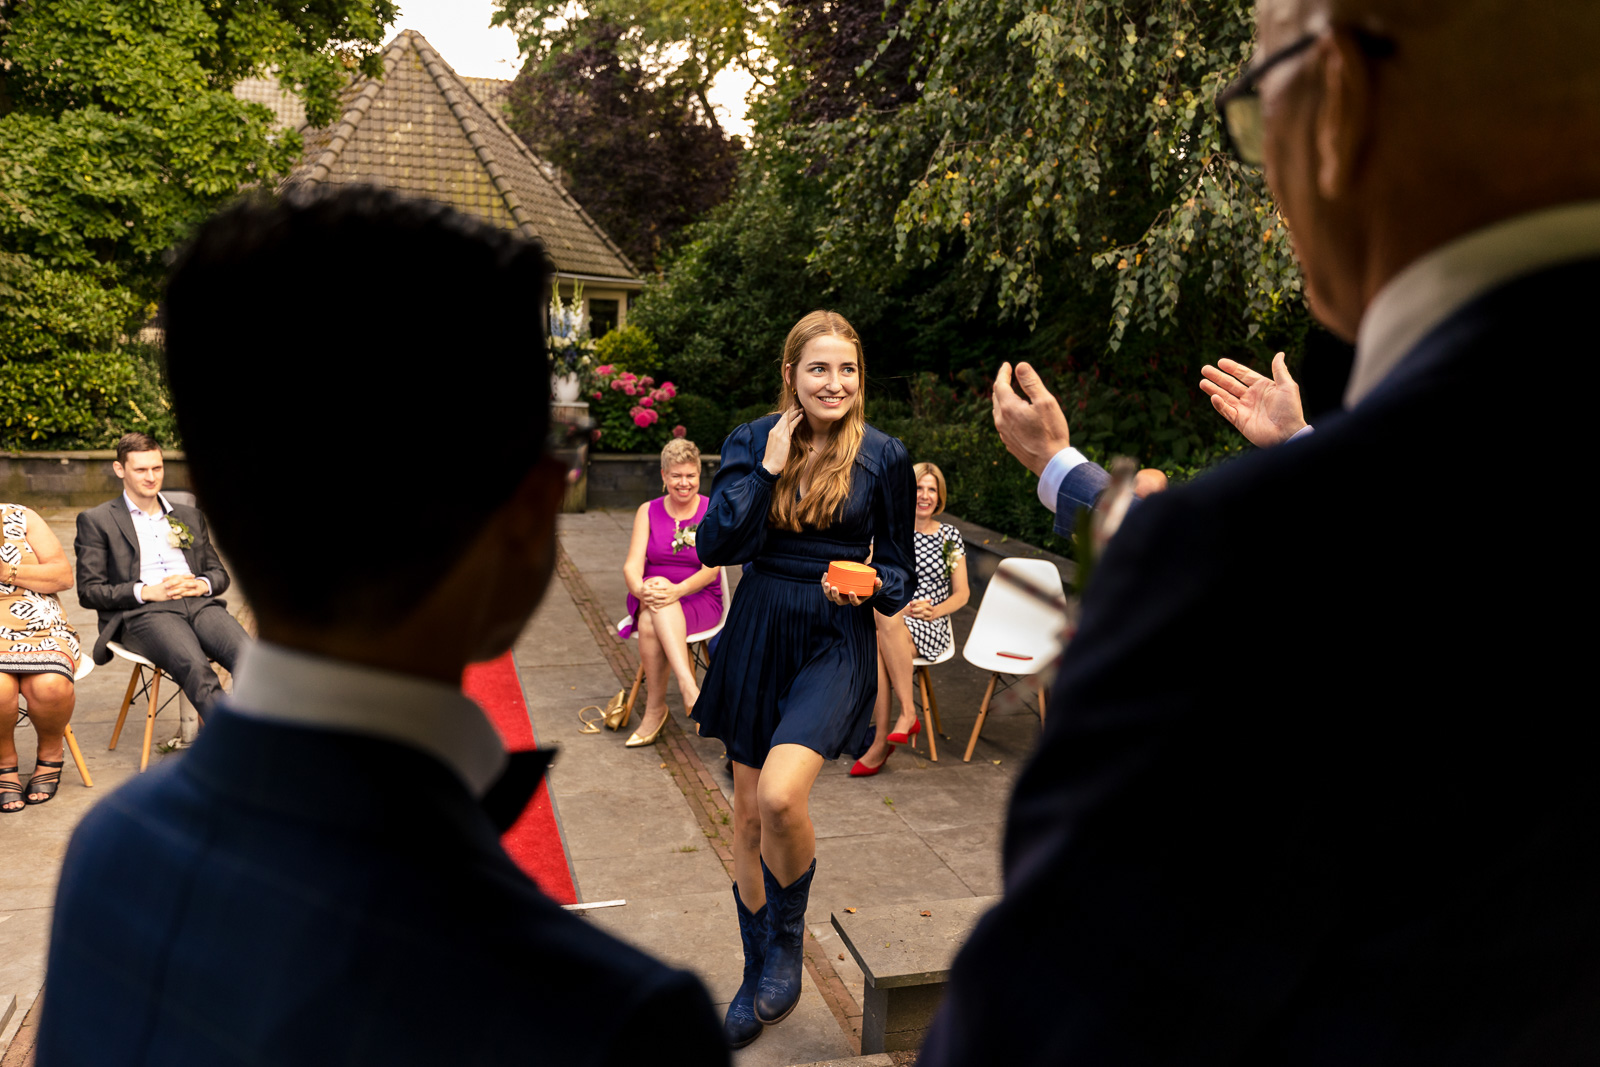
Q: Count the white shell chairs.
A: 5